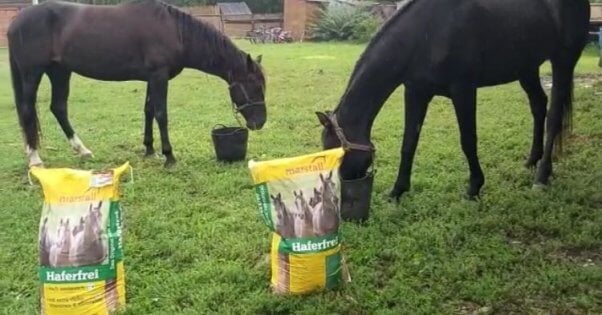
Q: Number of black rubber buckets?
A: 2